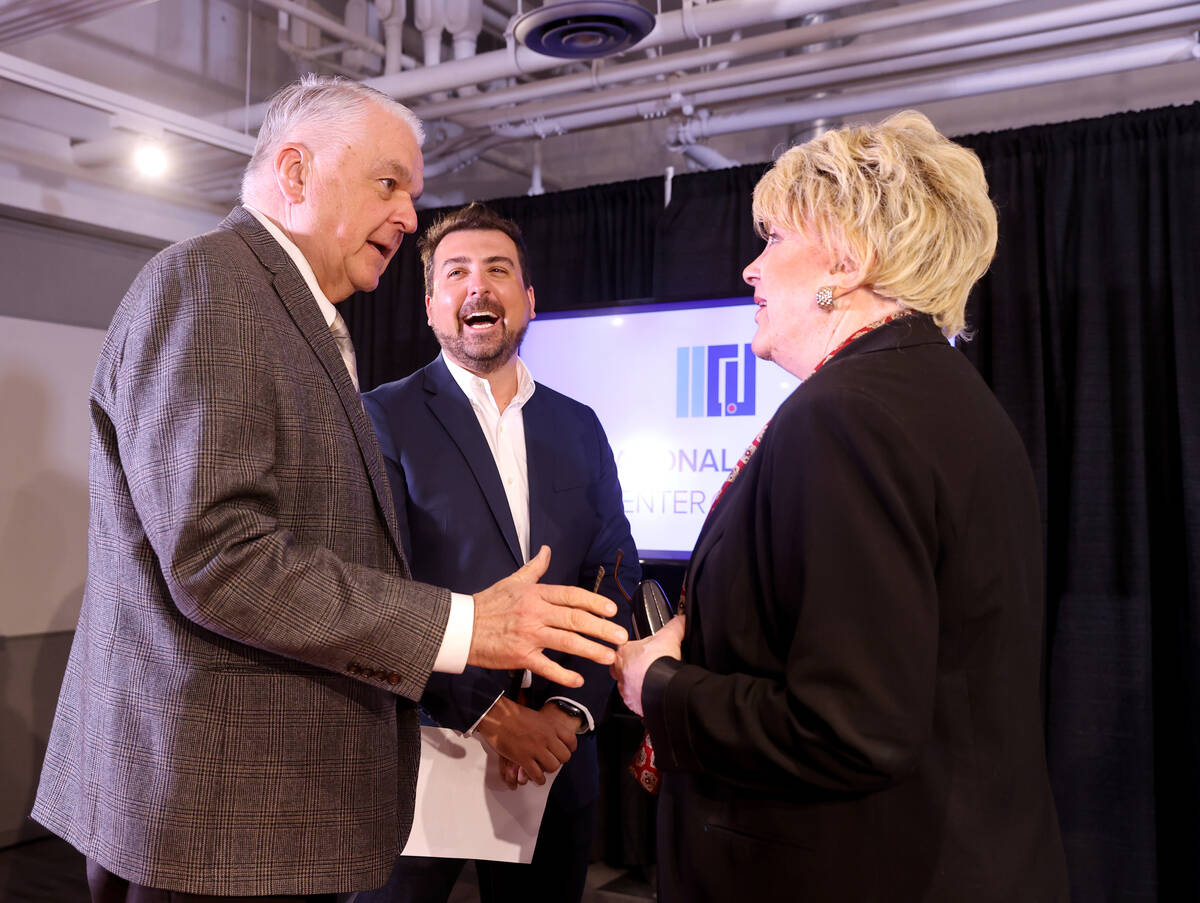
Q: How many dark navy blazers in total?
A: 1